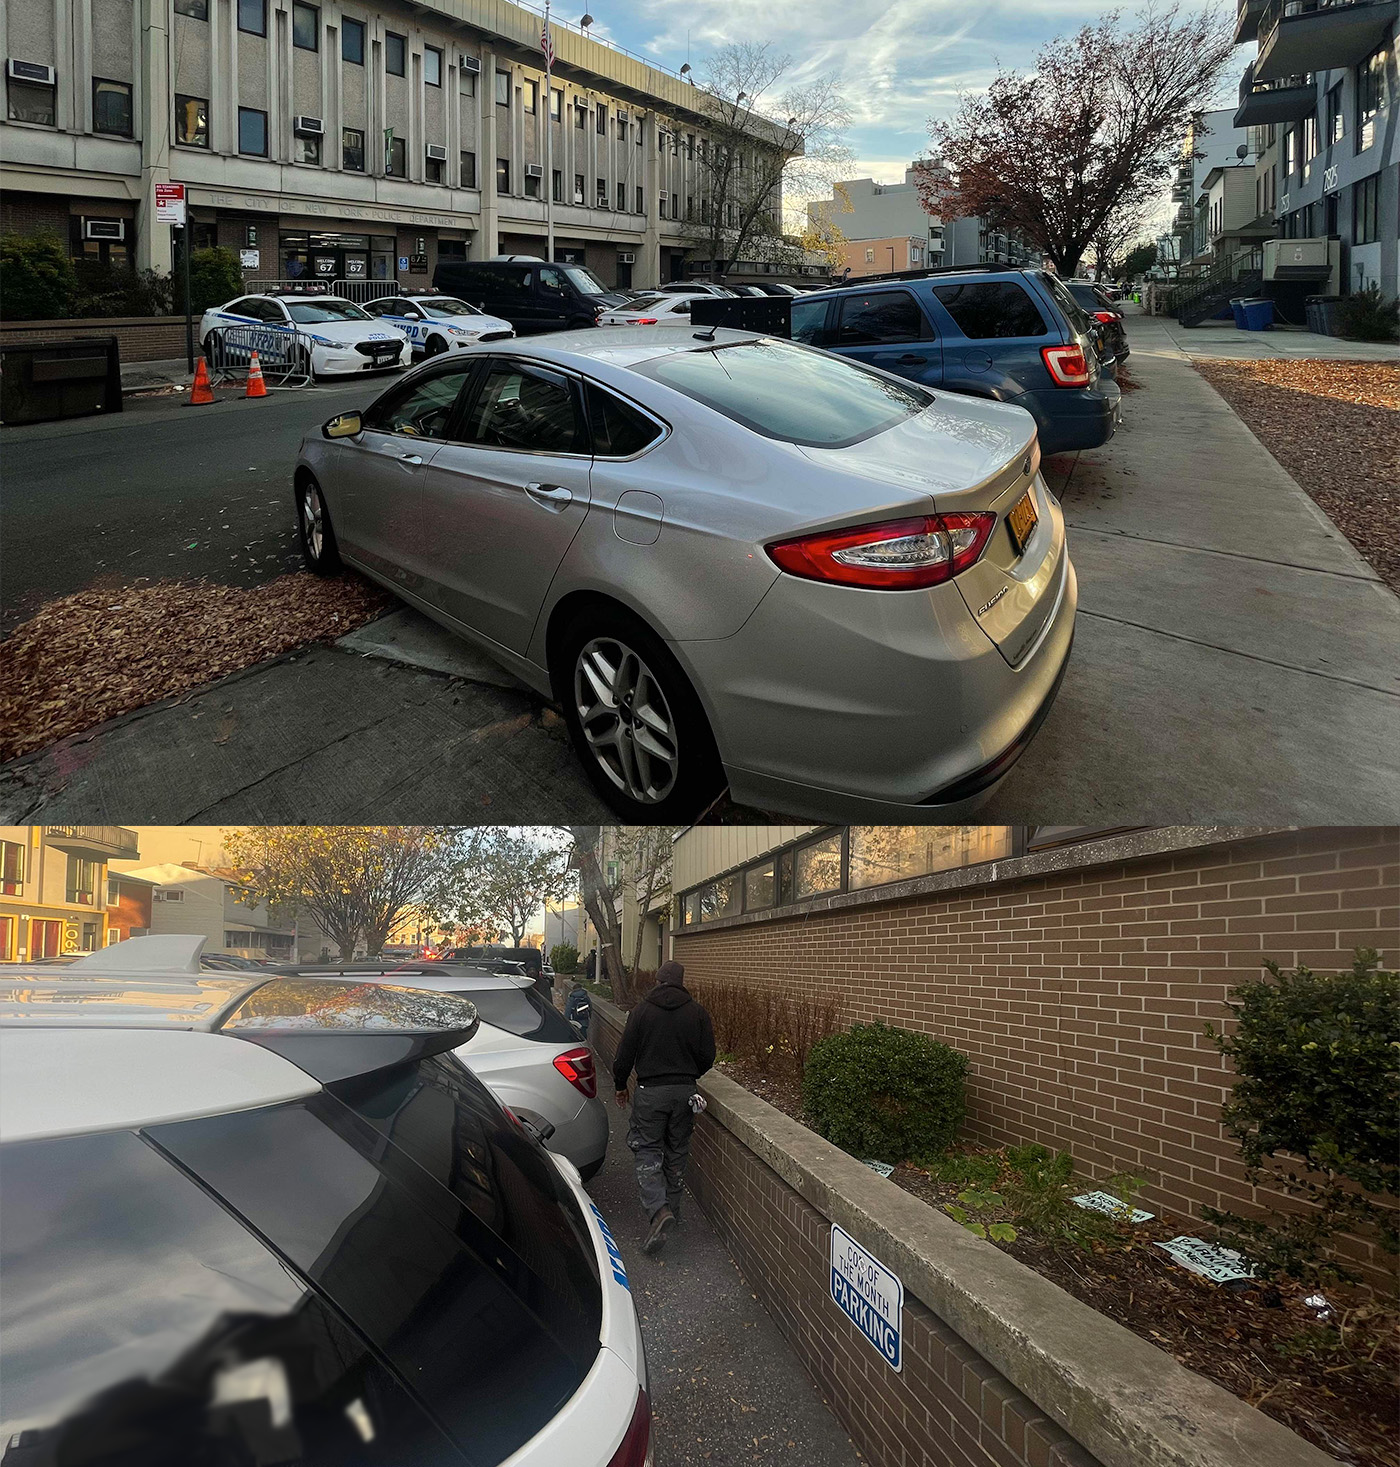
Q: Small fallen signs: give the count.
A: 3